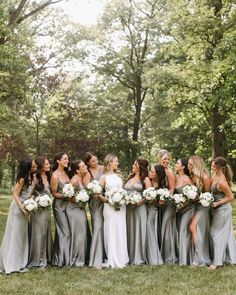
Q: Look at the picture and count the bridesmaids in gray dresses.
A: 11